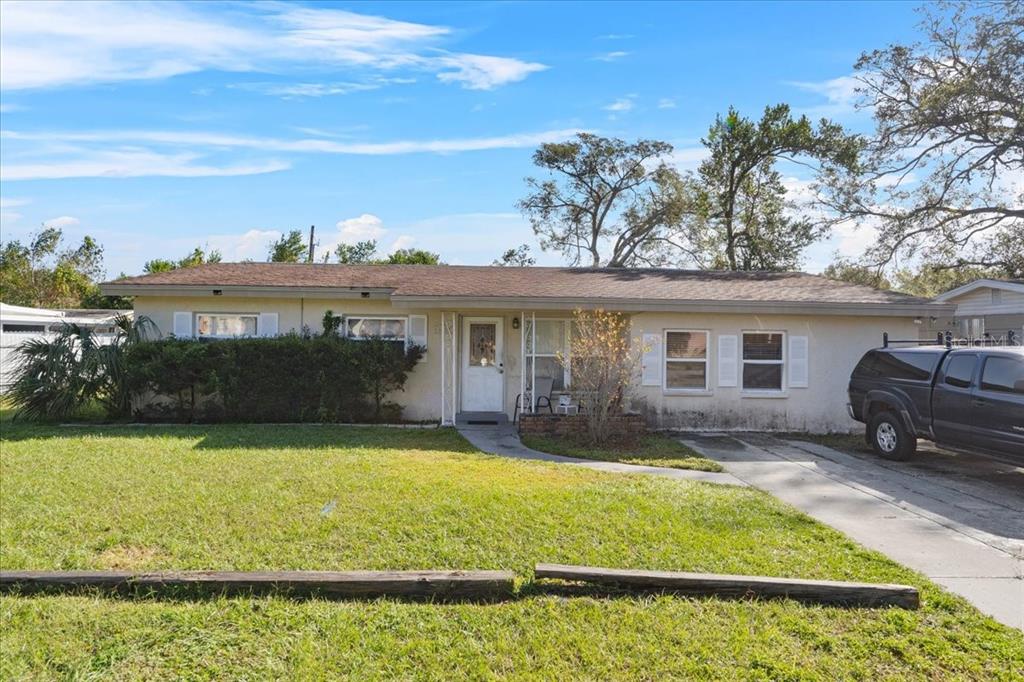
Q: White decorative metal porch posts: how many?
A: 2